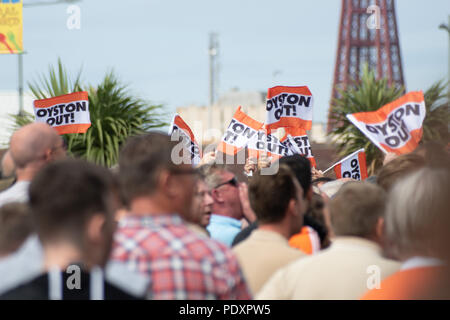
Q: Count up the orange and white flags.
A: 8